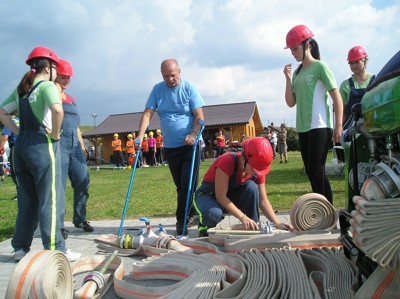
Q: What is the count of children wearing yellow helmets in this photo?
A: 5